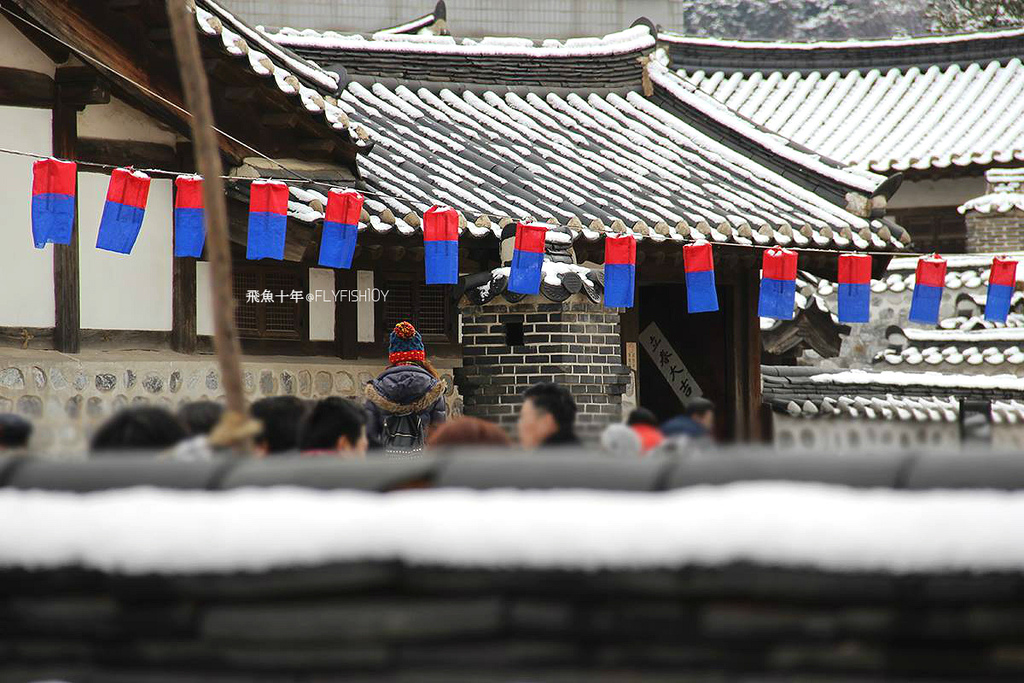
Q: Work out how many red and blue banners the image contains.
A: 13